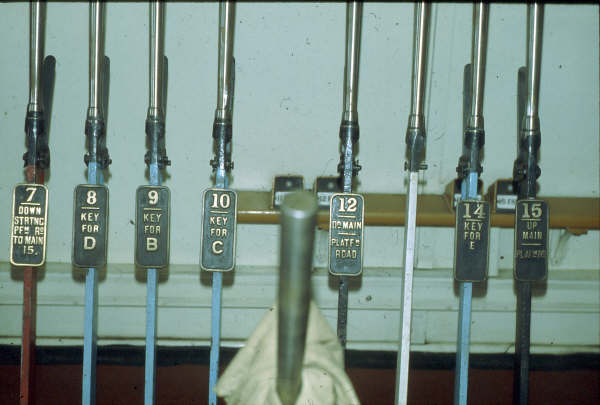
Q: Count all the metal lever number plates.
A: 7